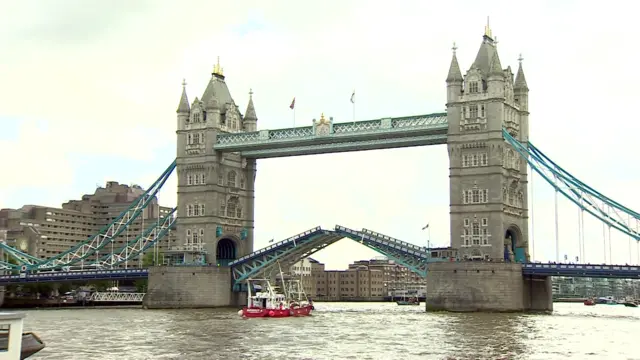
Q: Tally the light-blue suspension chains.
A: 4